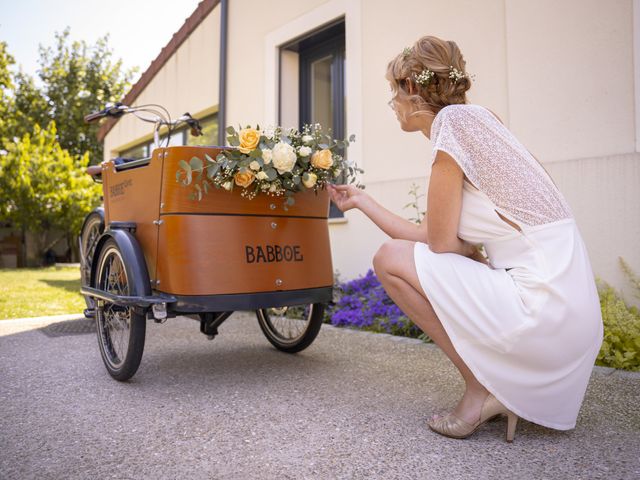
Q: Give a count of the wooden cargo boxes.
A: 1